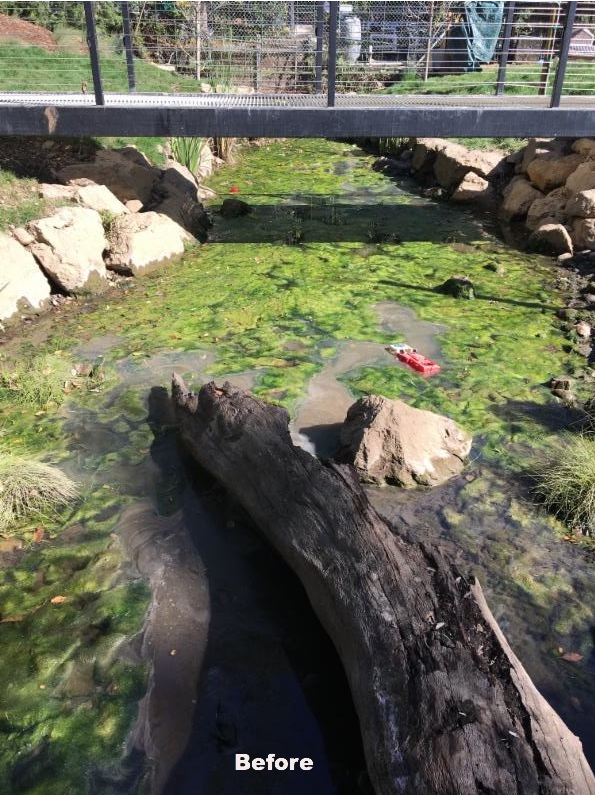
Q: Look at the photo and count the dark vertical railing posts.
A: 6